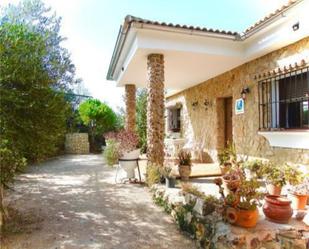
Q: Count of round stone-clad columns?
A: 2